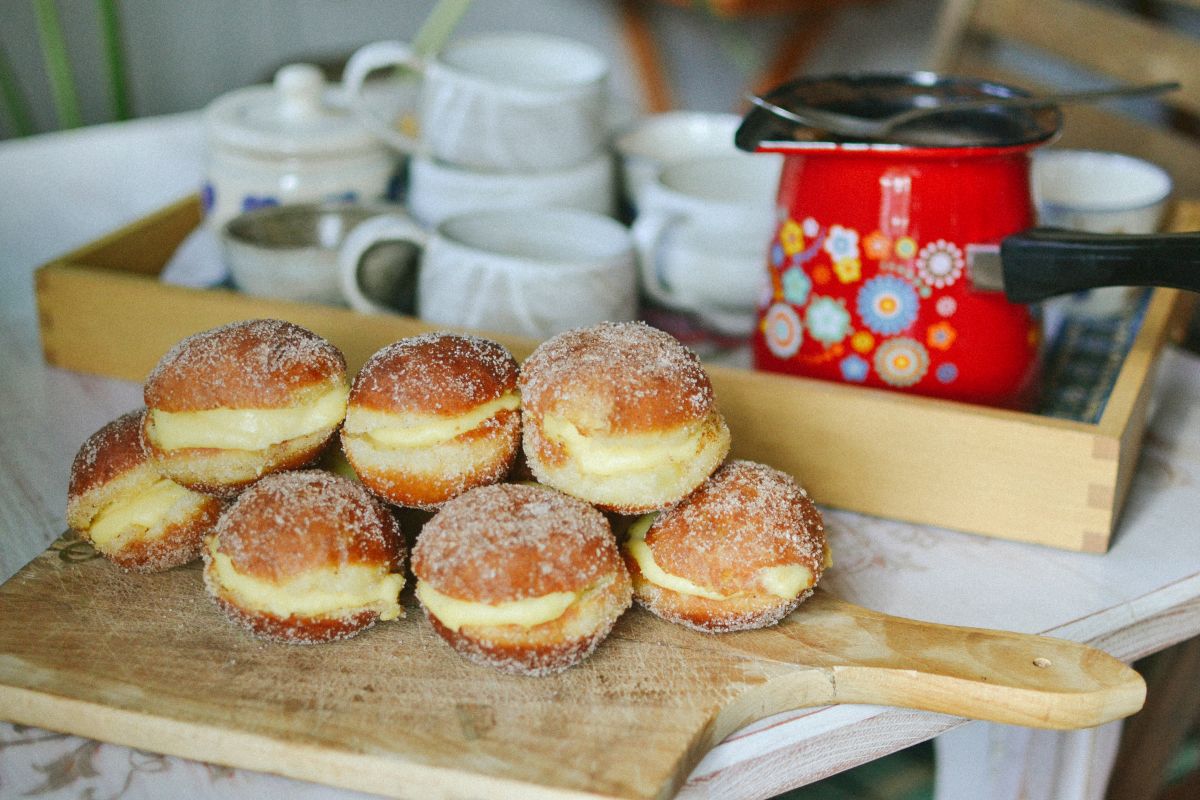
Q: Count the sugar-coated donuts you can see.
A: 7